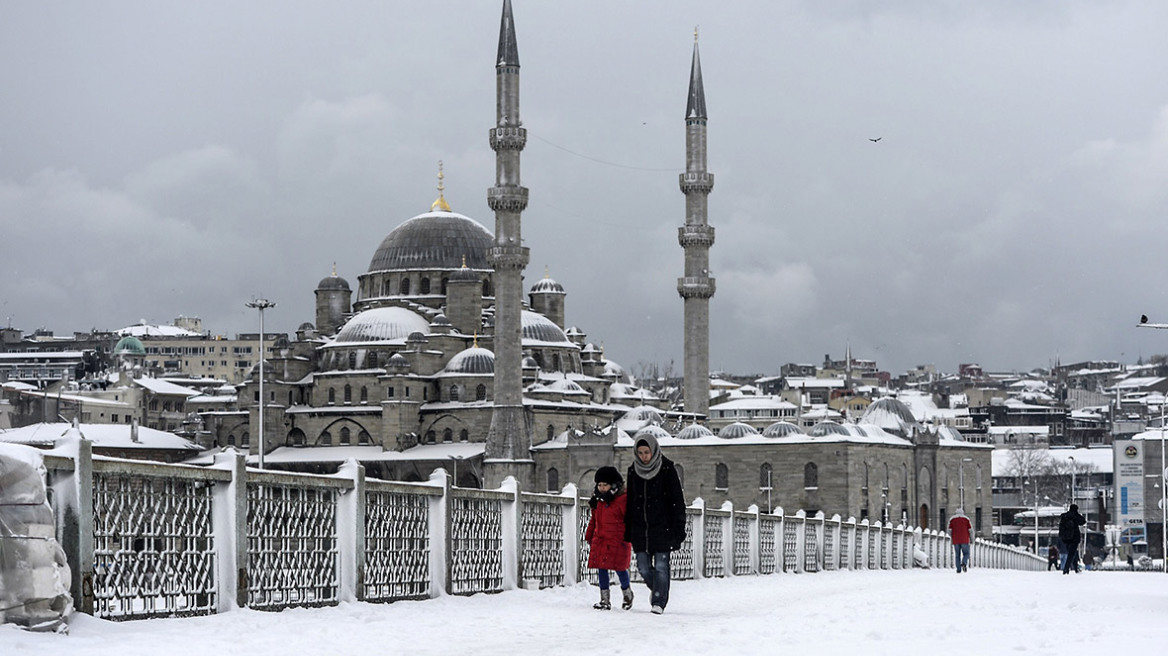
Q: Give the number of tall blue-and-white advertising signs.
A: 1